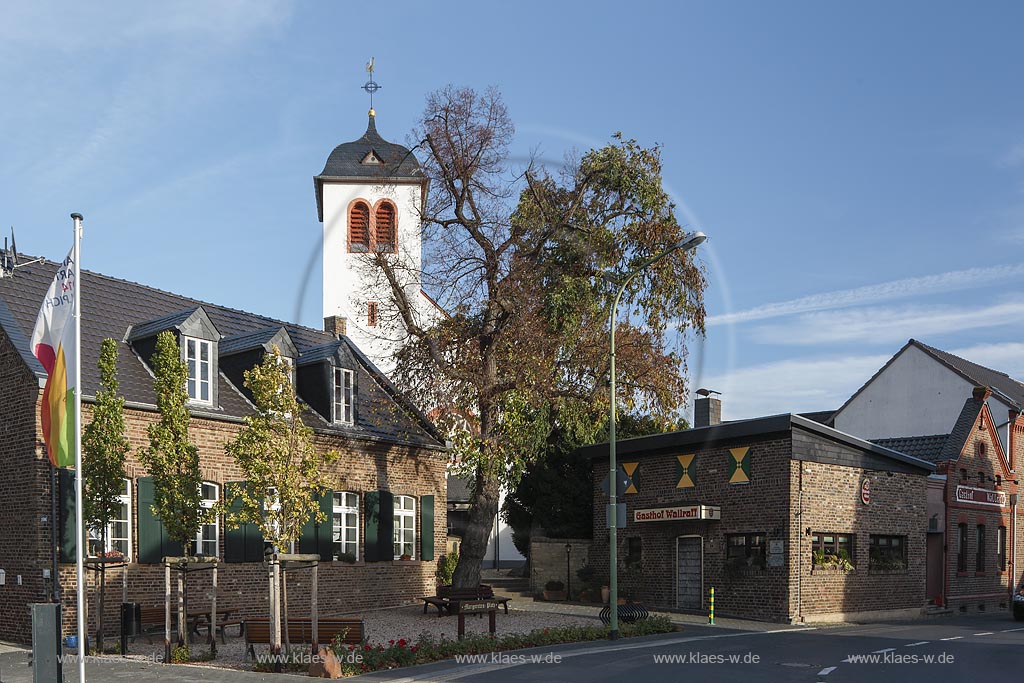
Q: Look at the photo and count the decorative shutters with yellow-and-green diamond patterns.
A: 3